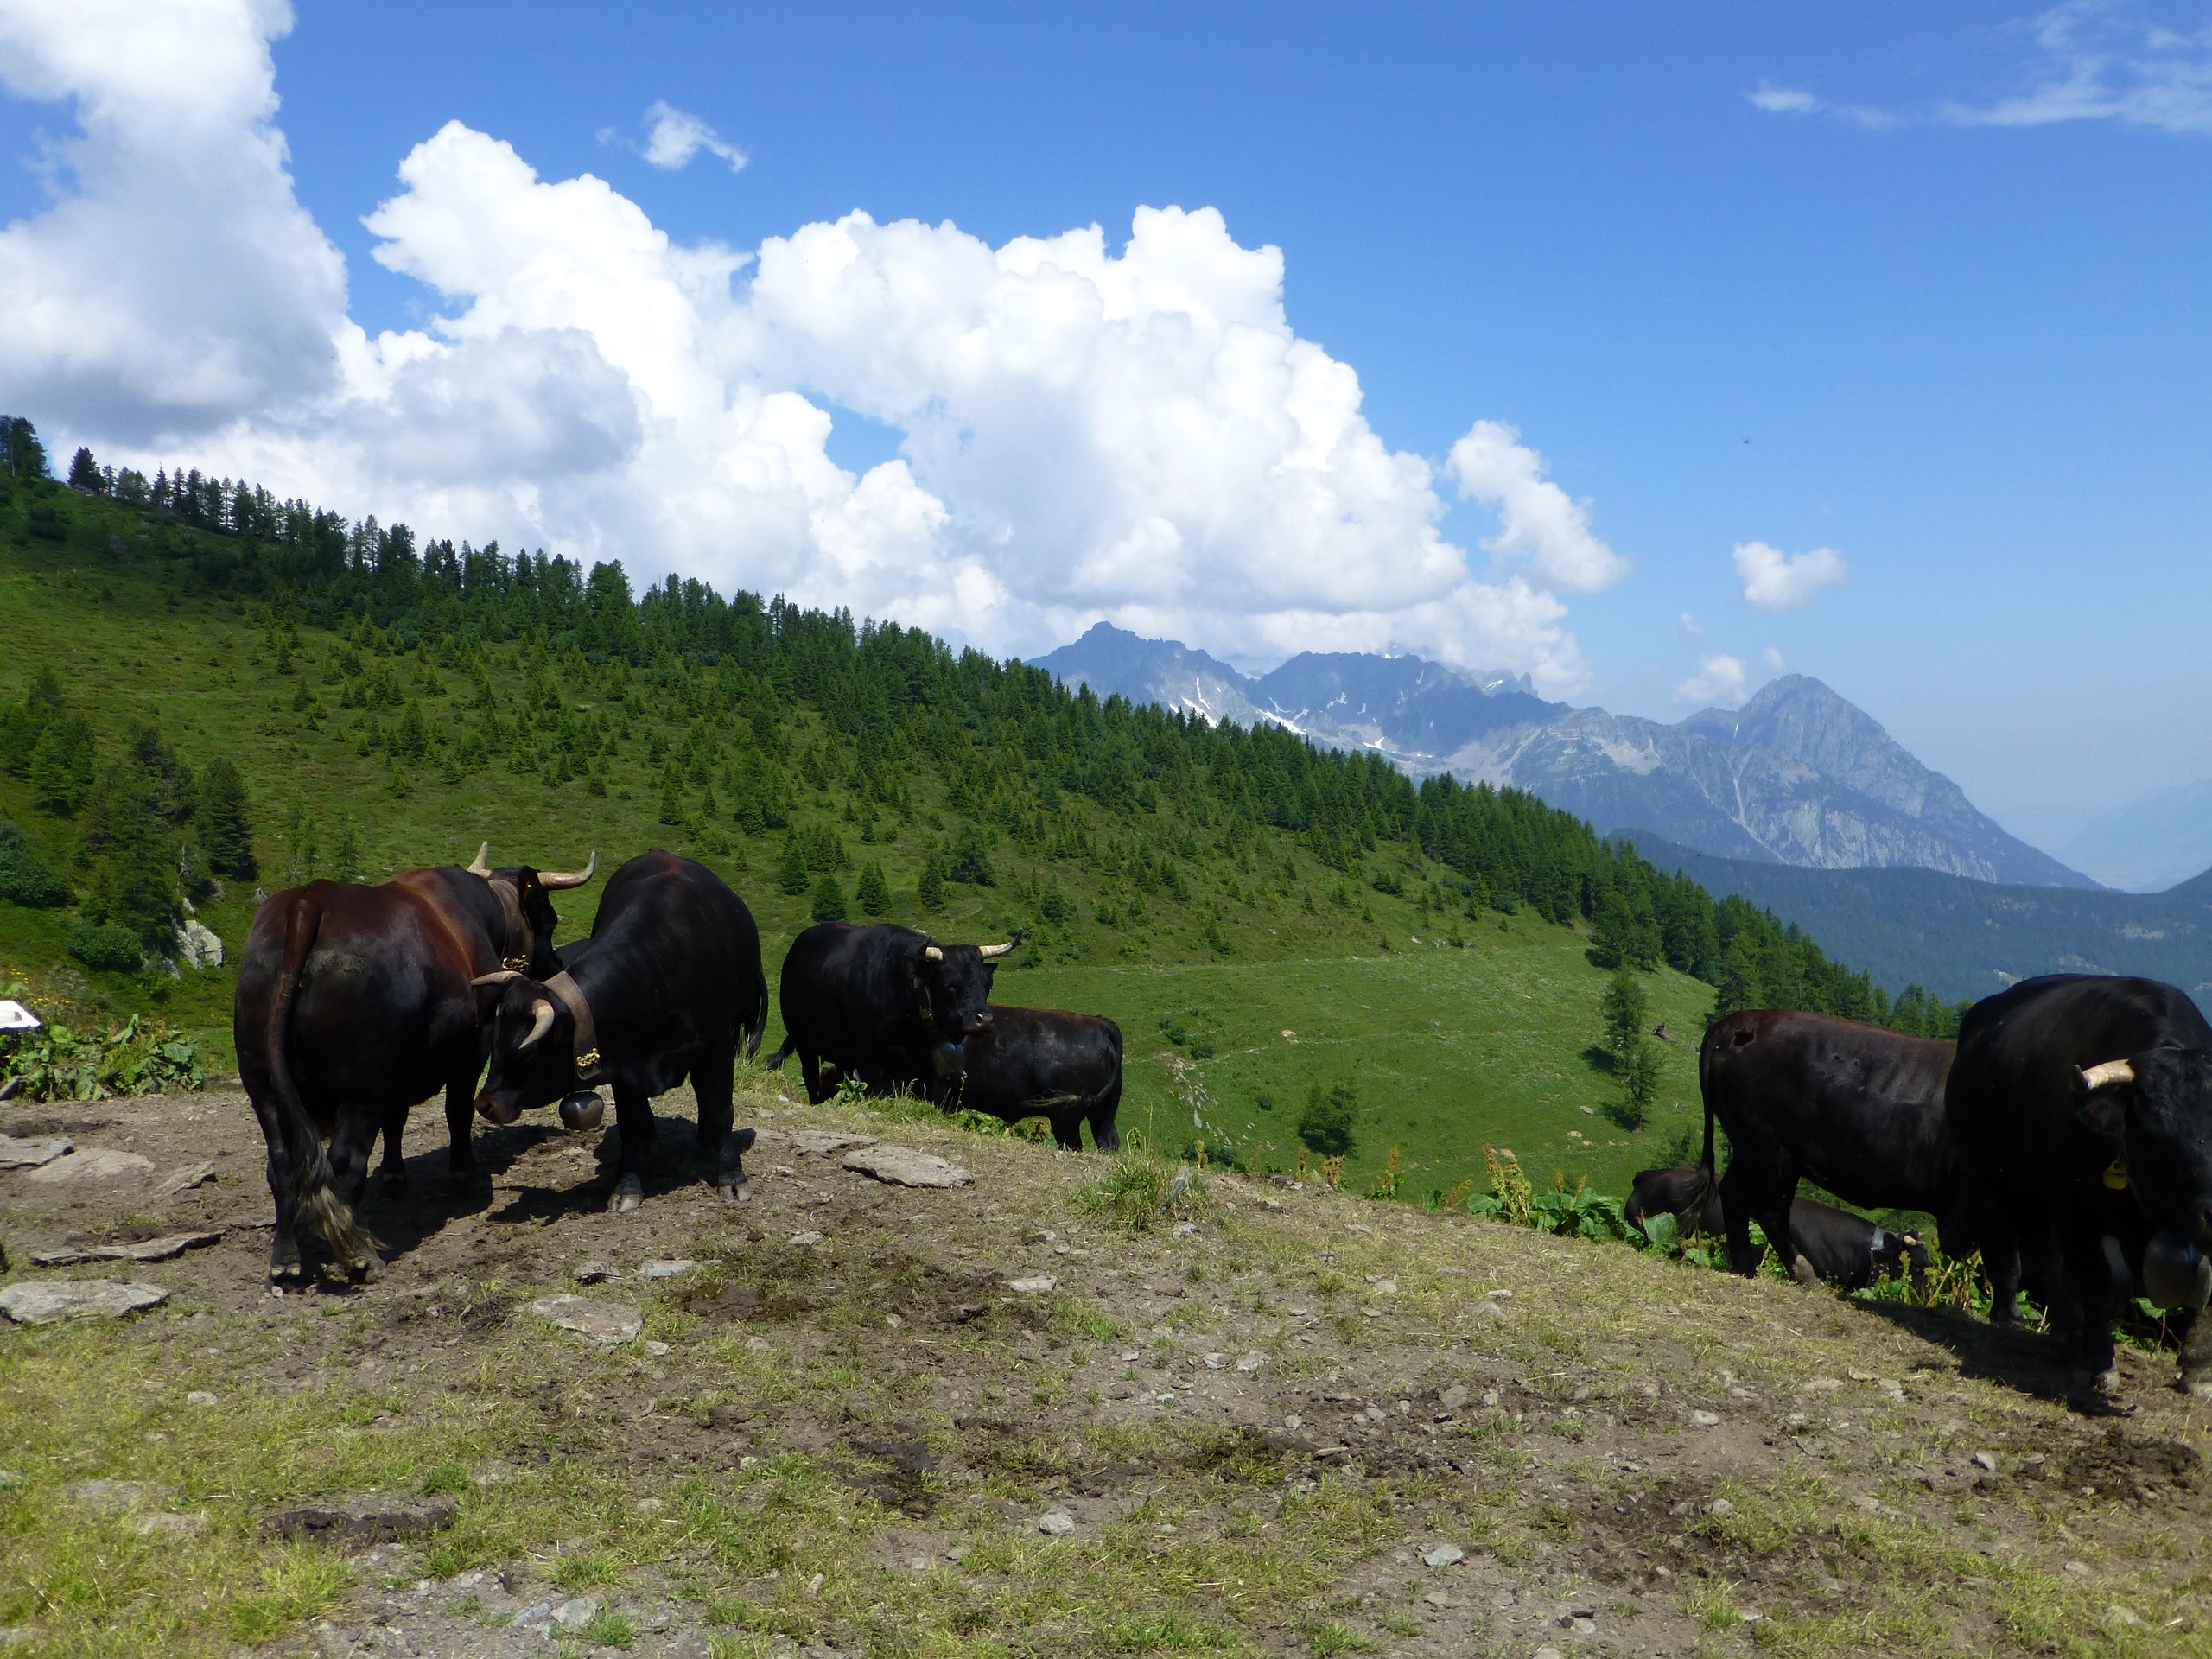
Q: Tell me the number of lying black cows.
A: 1